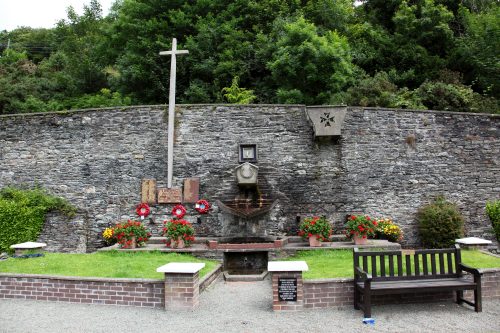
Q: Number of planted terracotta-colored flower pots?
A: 4